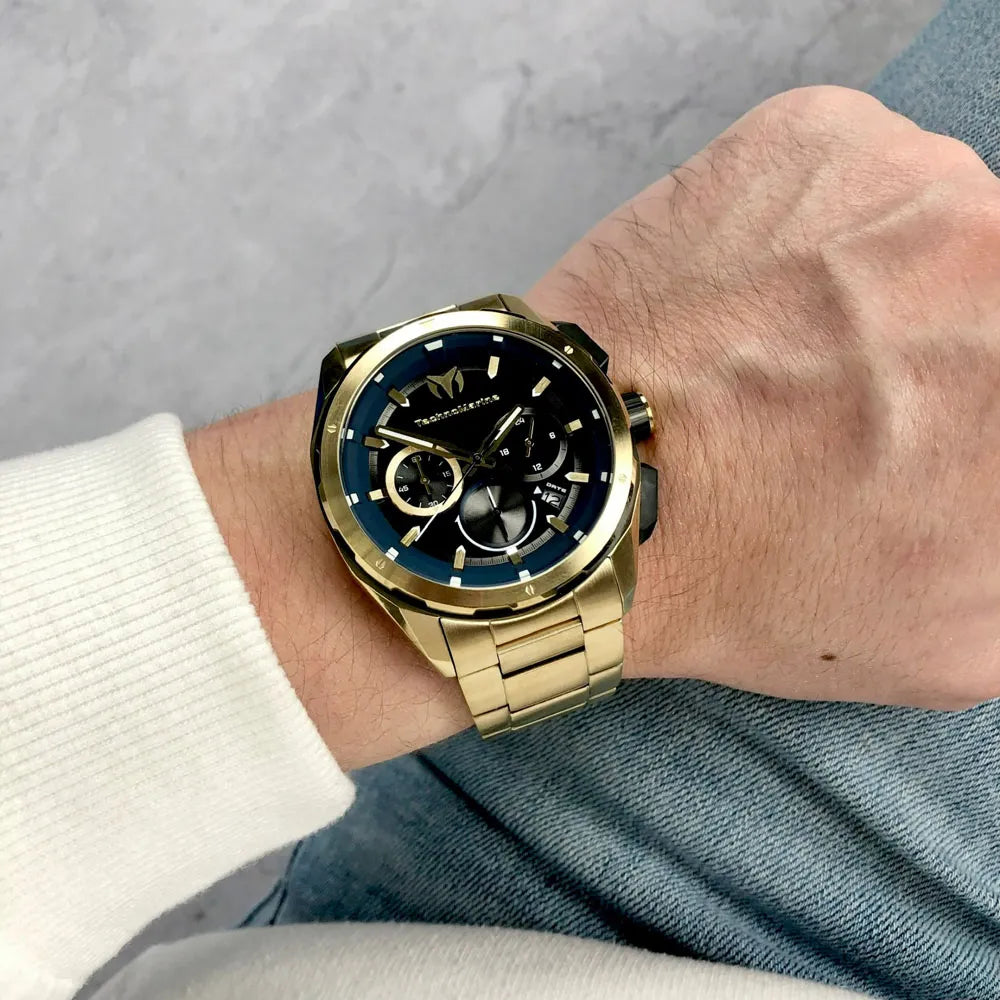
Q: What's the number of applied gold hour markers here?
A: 11